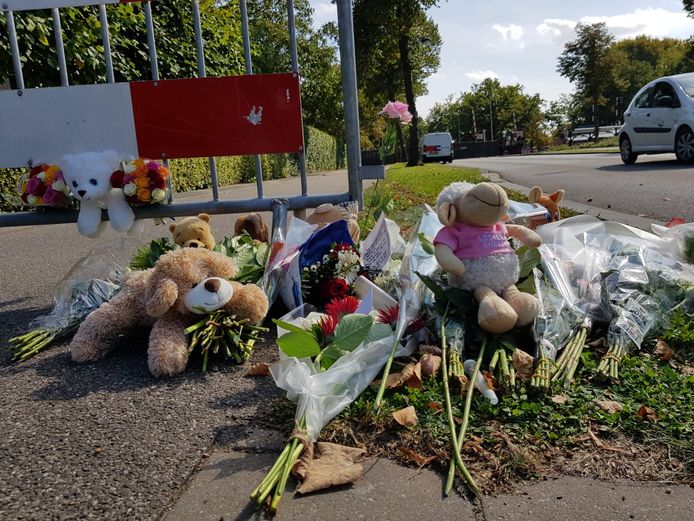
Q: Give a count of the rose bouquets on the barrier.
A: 2